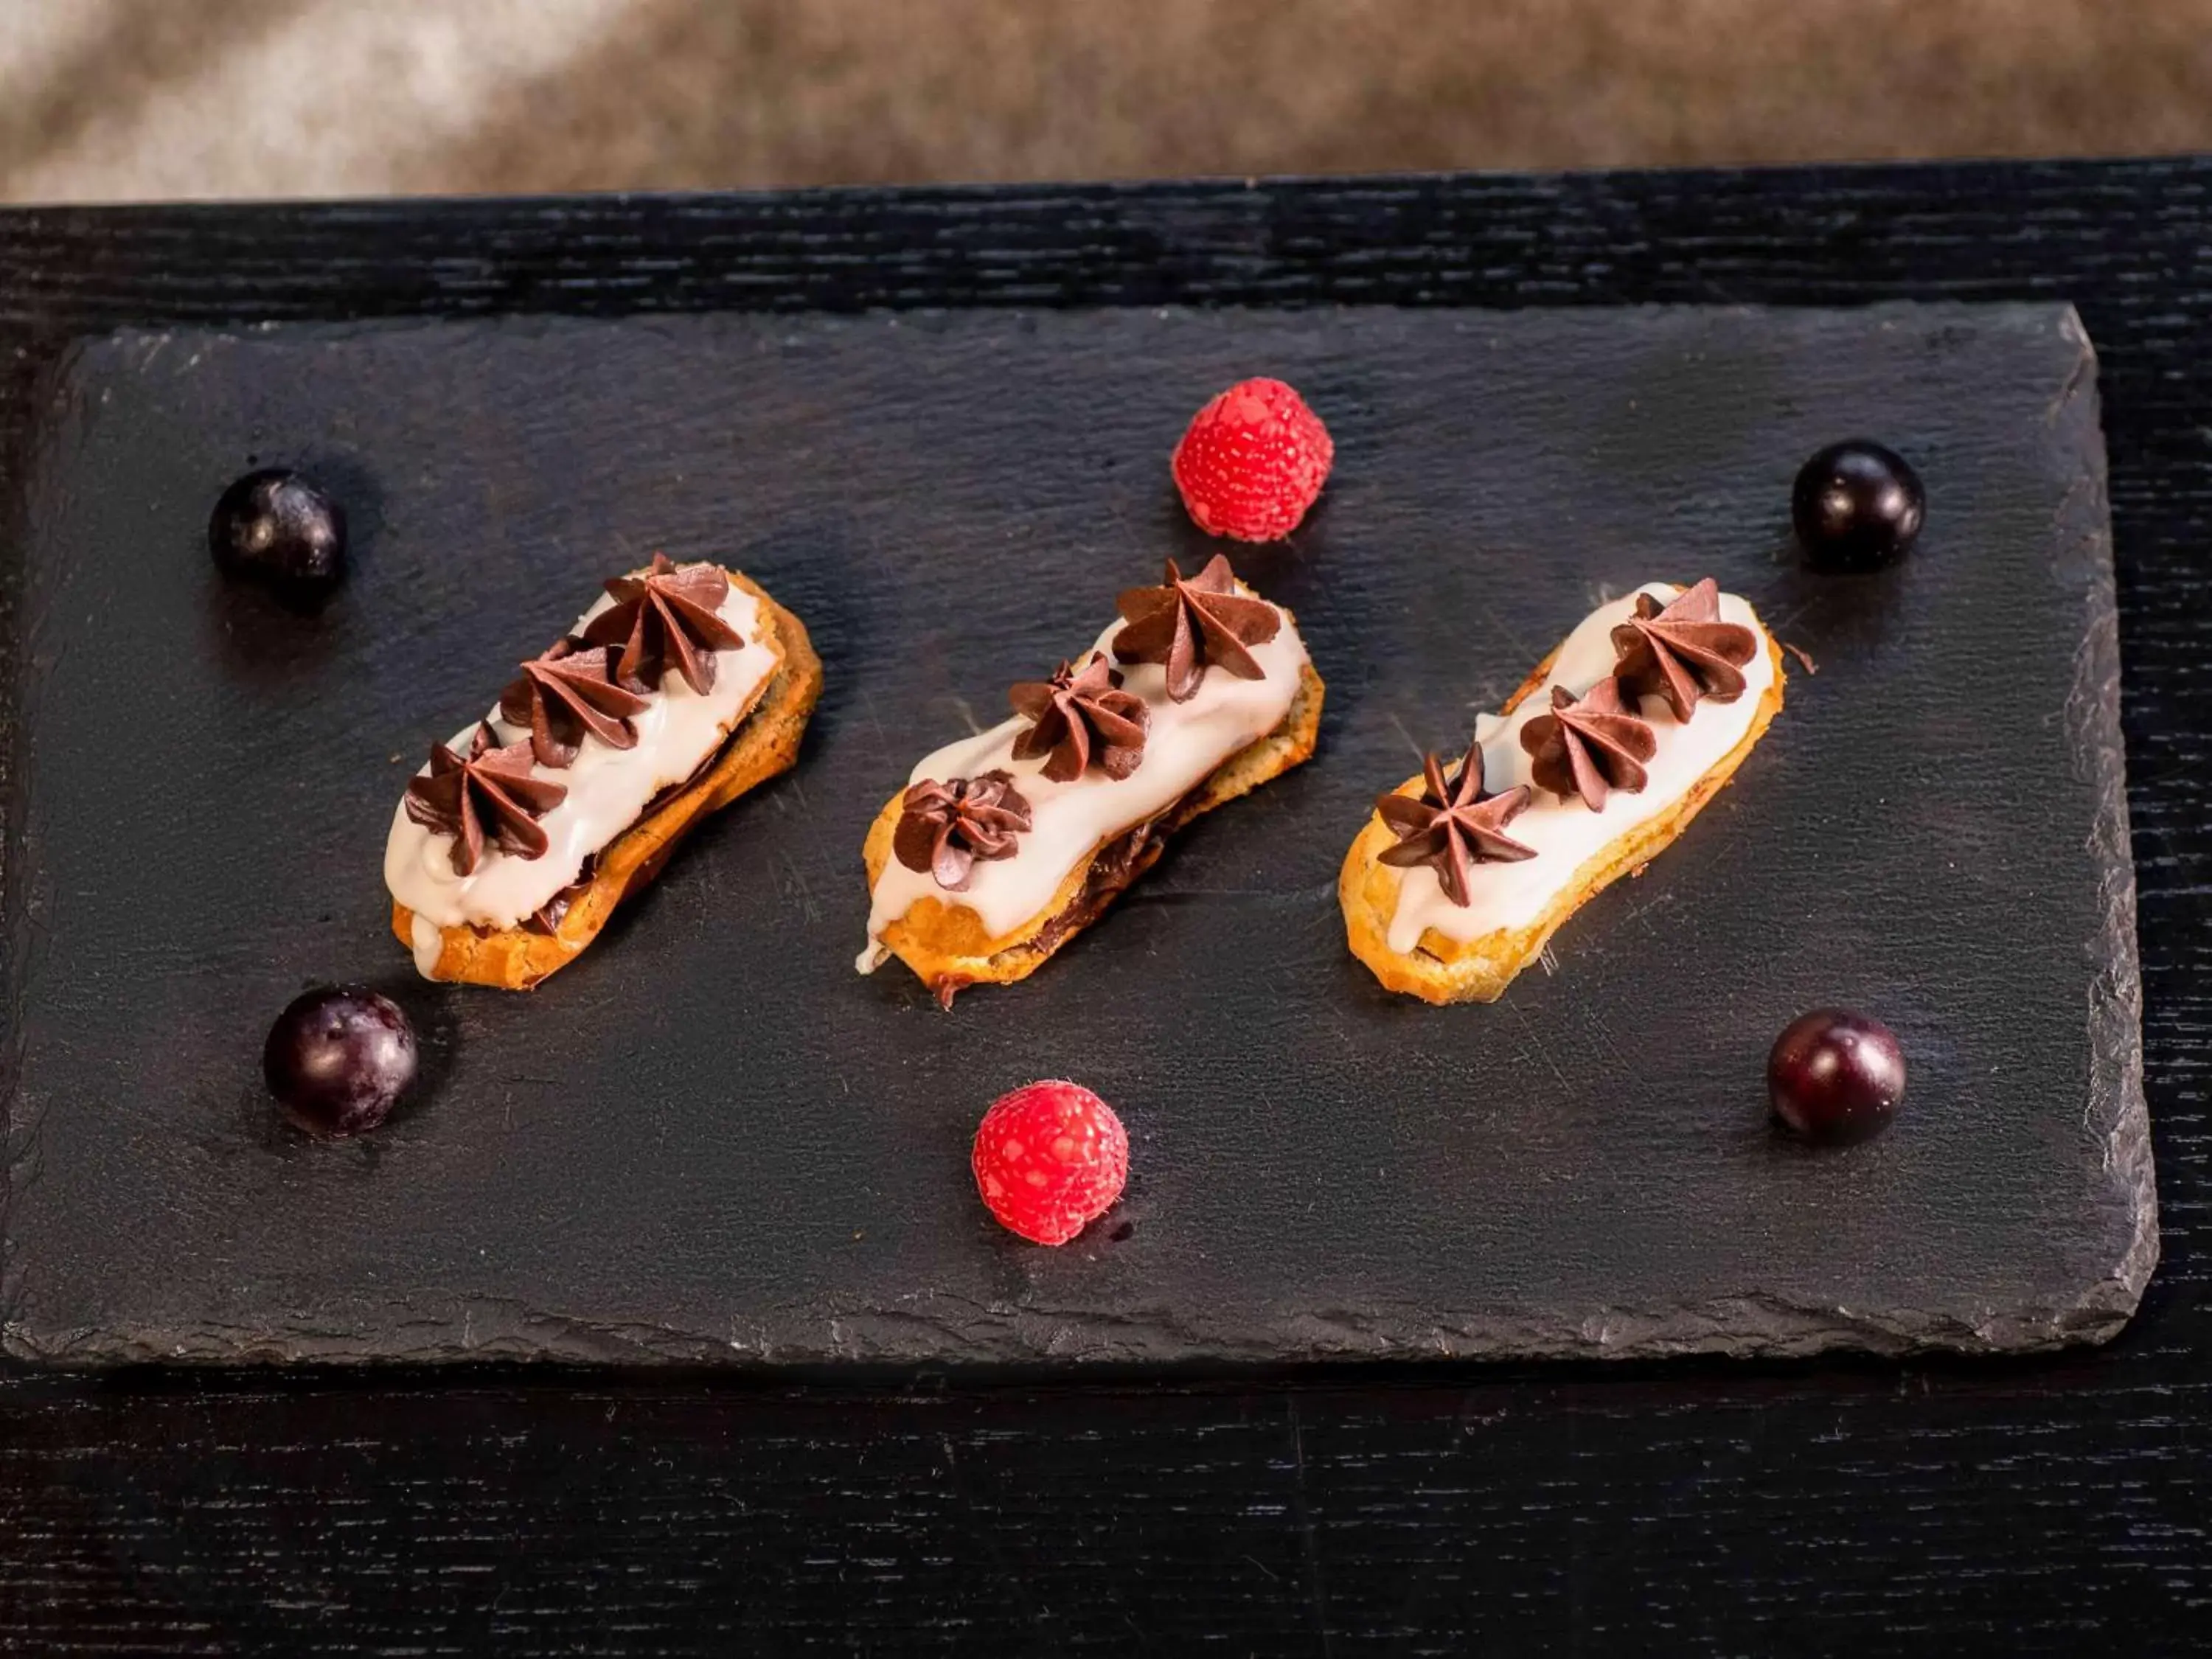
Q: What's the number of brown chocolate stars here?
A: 9